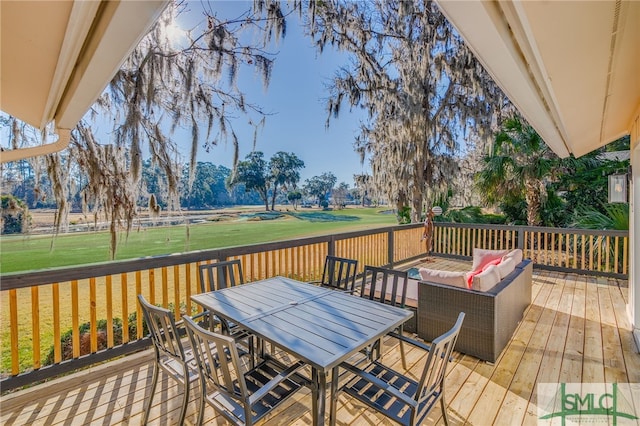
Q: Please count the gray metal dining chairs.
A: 6